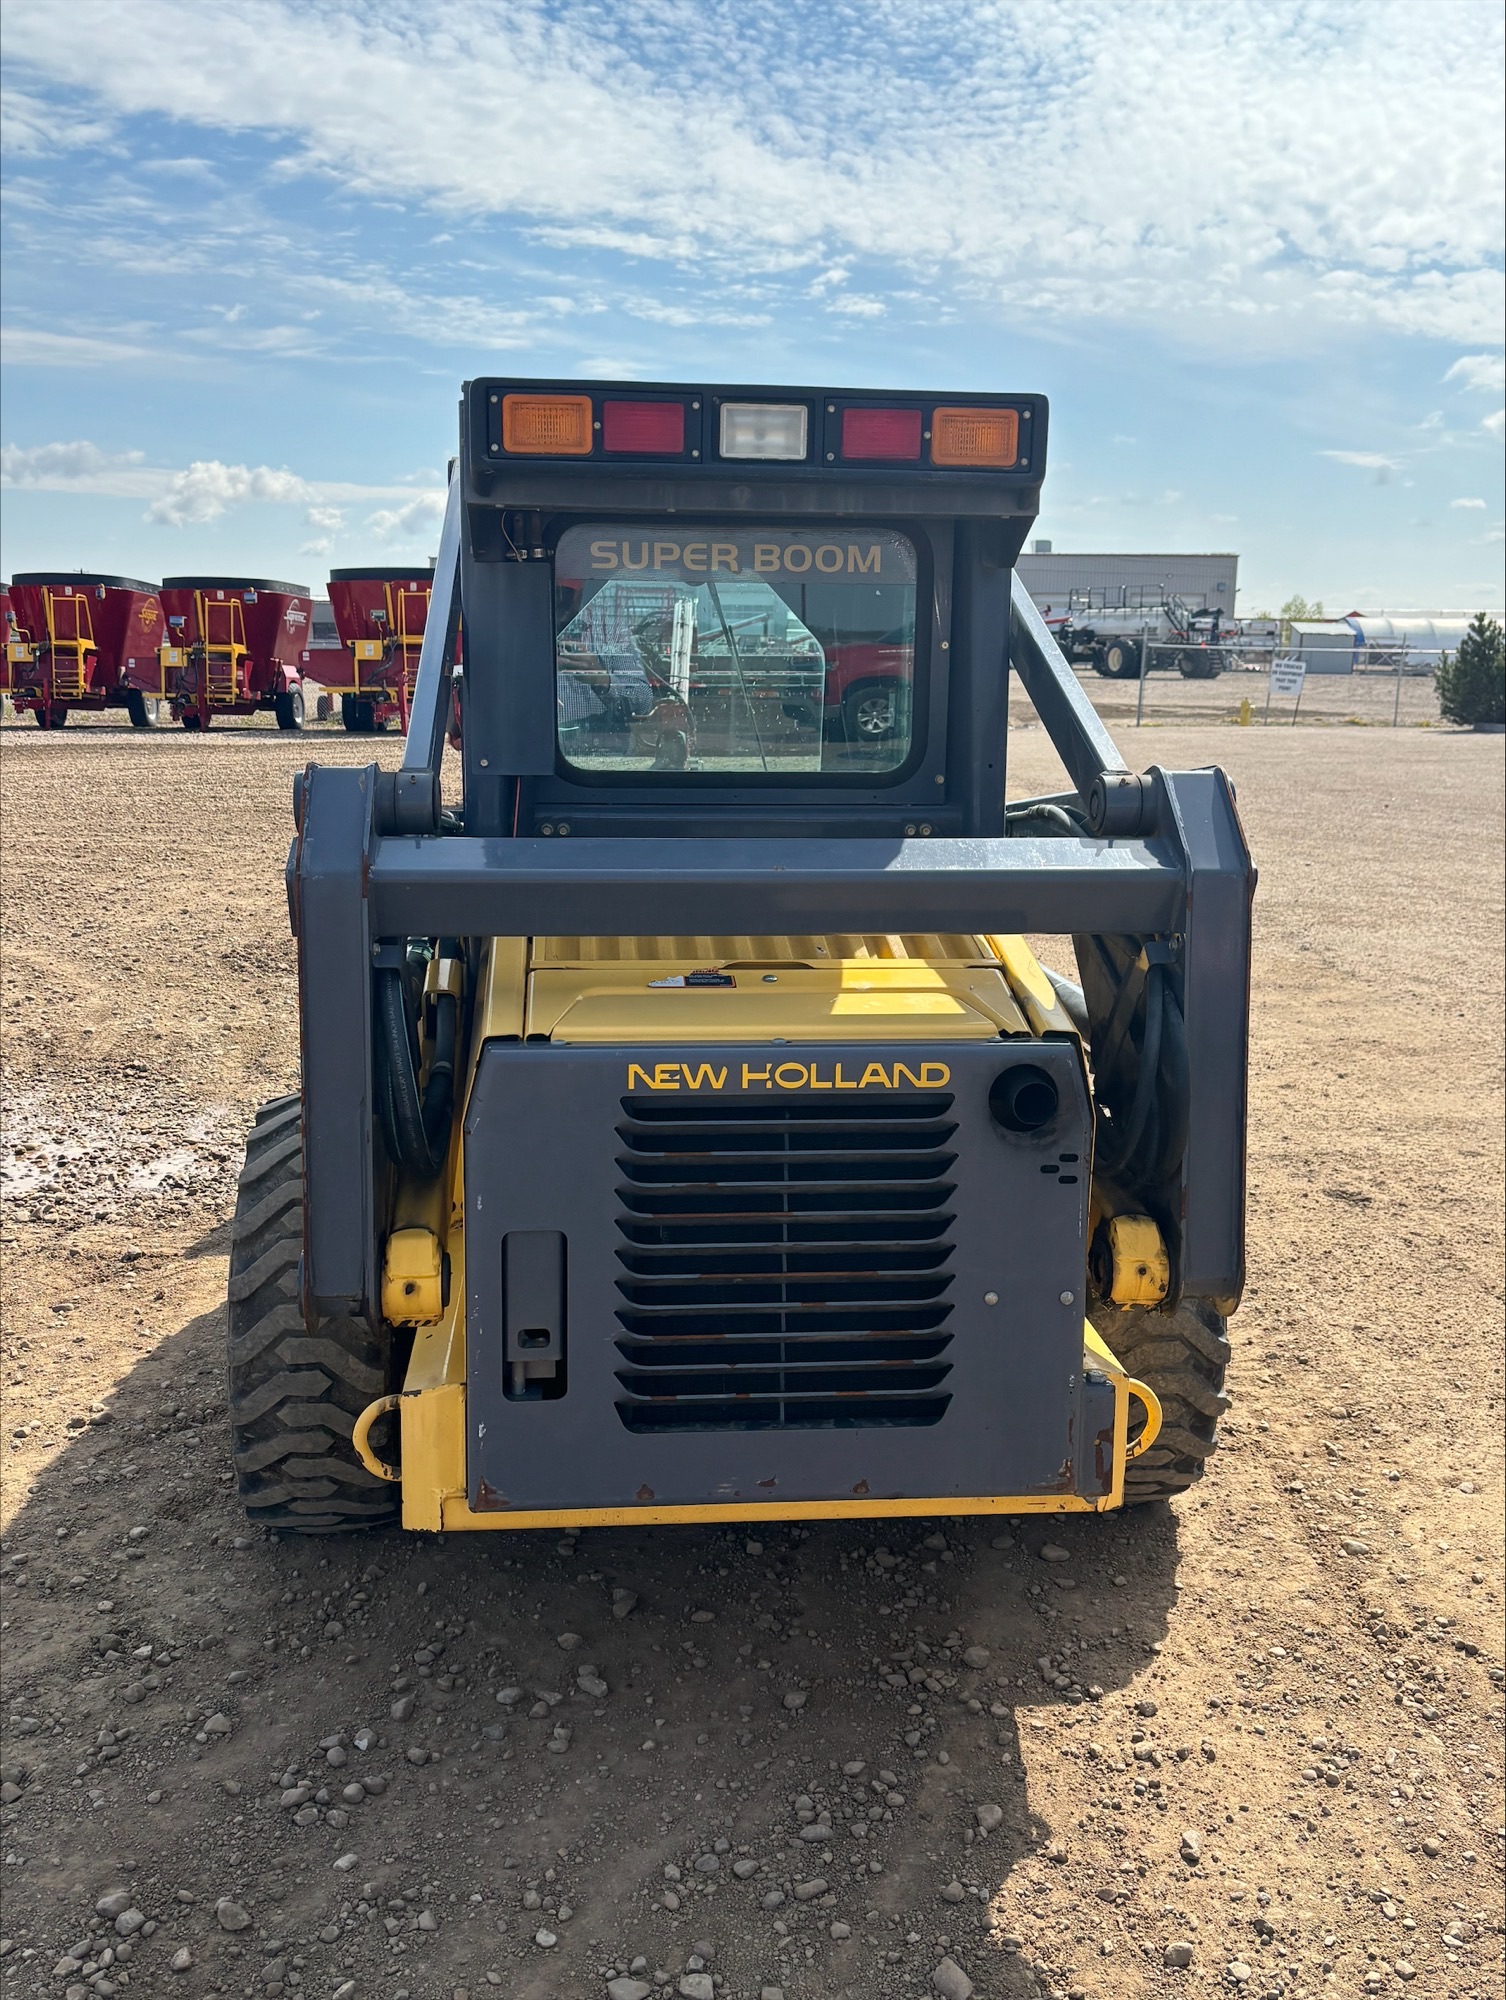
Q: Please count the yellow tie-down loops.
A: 2